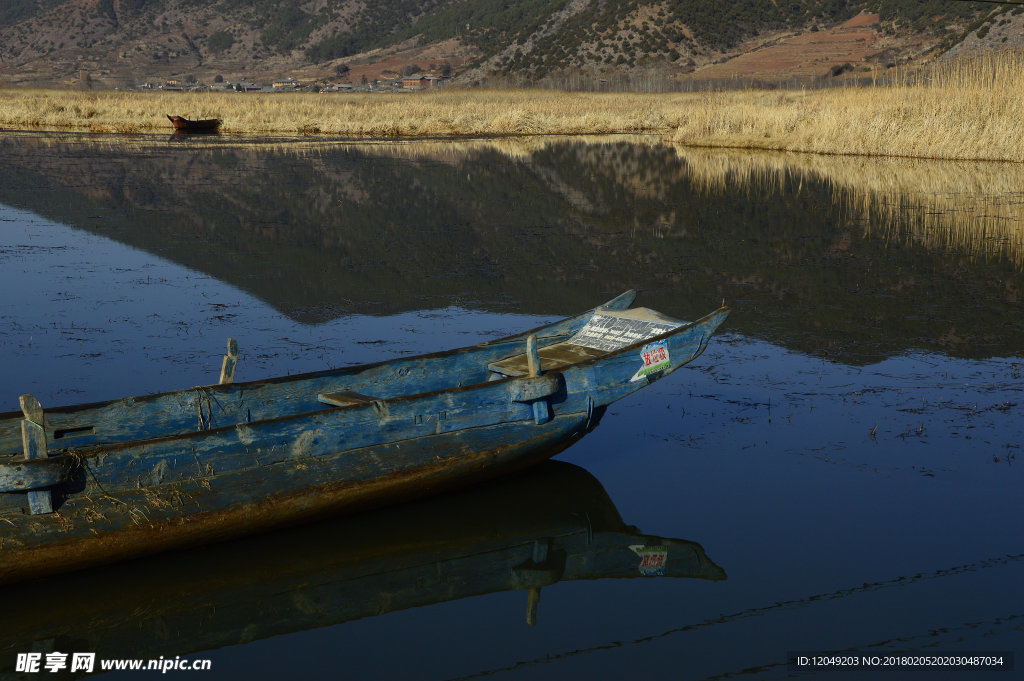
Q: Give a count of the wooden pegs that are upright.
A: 3